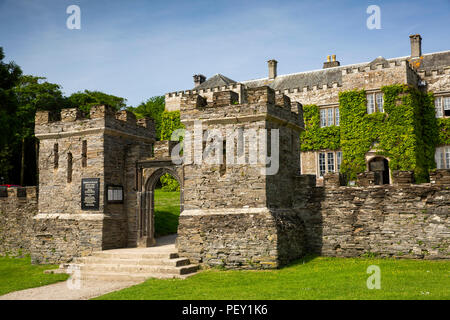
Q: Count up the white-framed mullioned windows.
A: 5